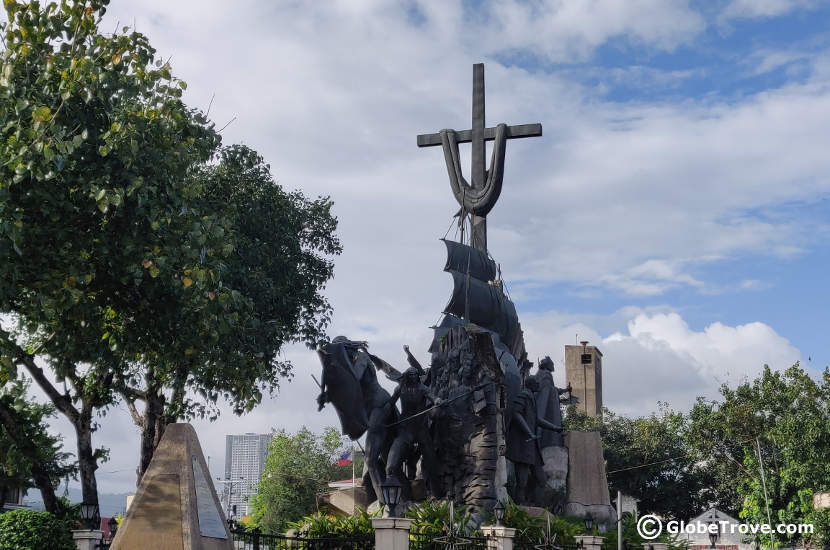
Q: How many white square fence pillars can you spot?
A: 5